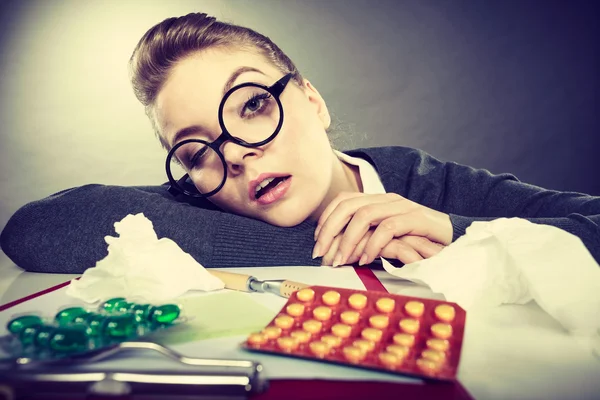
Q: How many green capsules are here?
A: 12